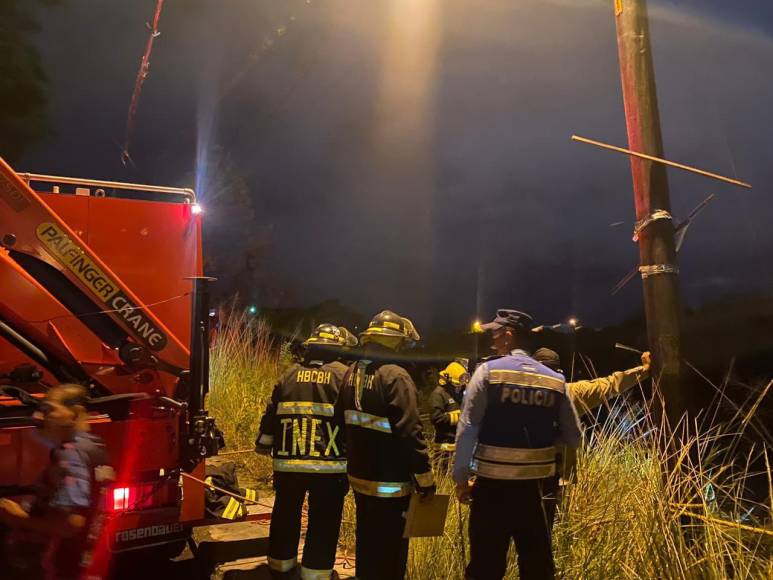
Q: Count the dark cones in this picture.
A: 0